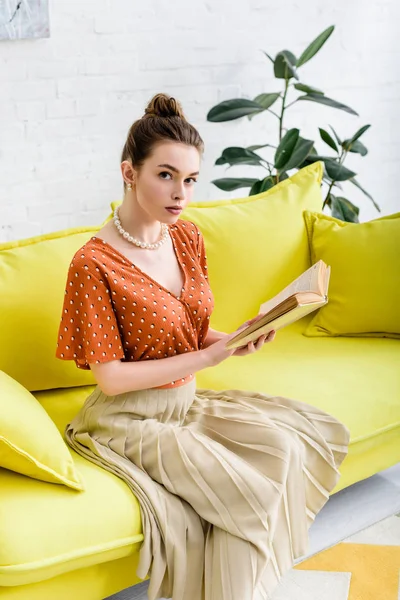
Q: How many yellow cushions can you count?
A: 4